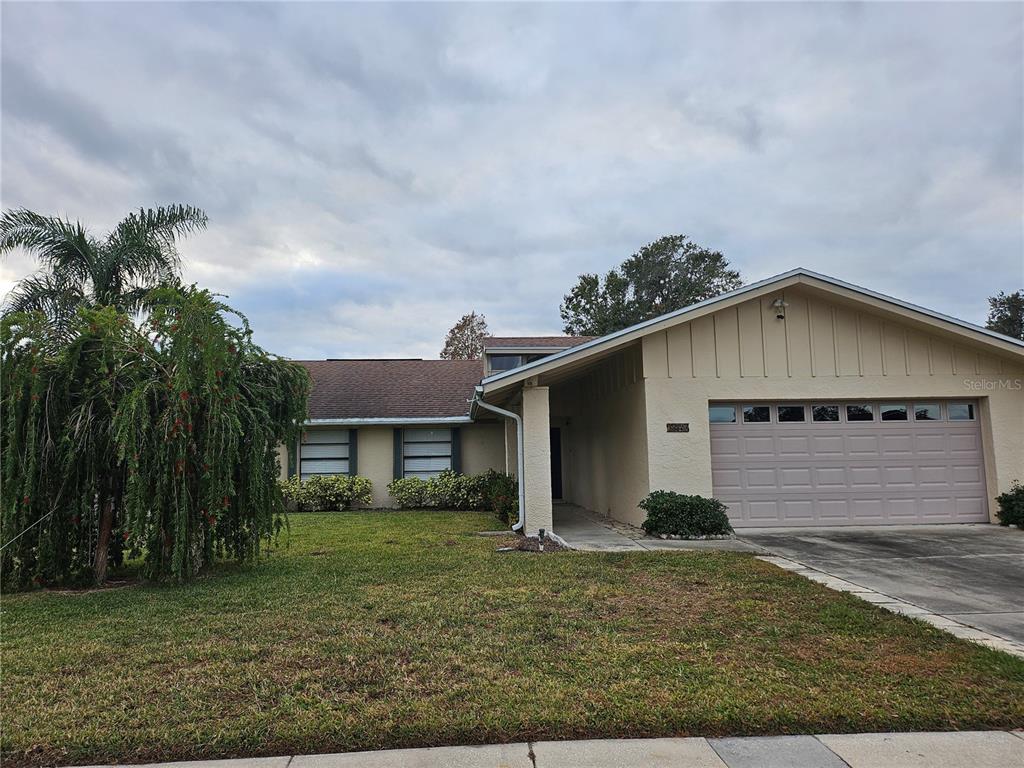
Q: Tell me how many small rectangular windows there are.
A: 8